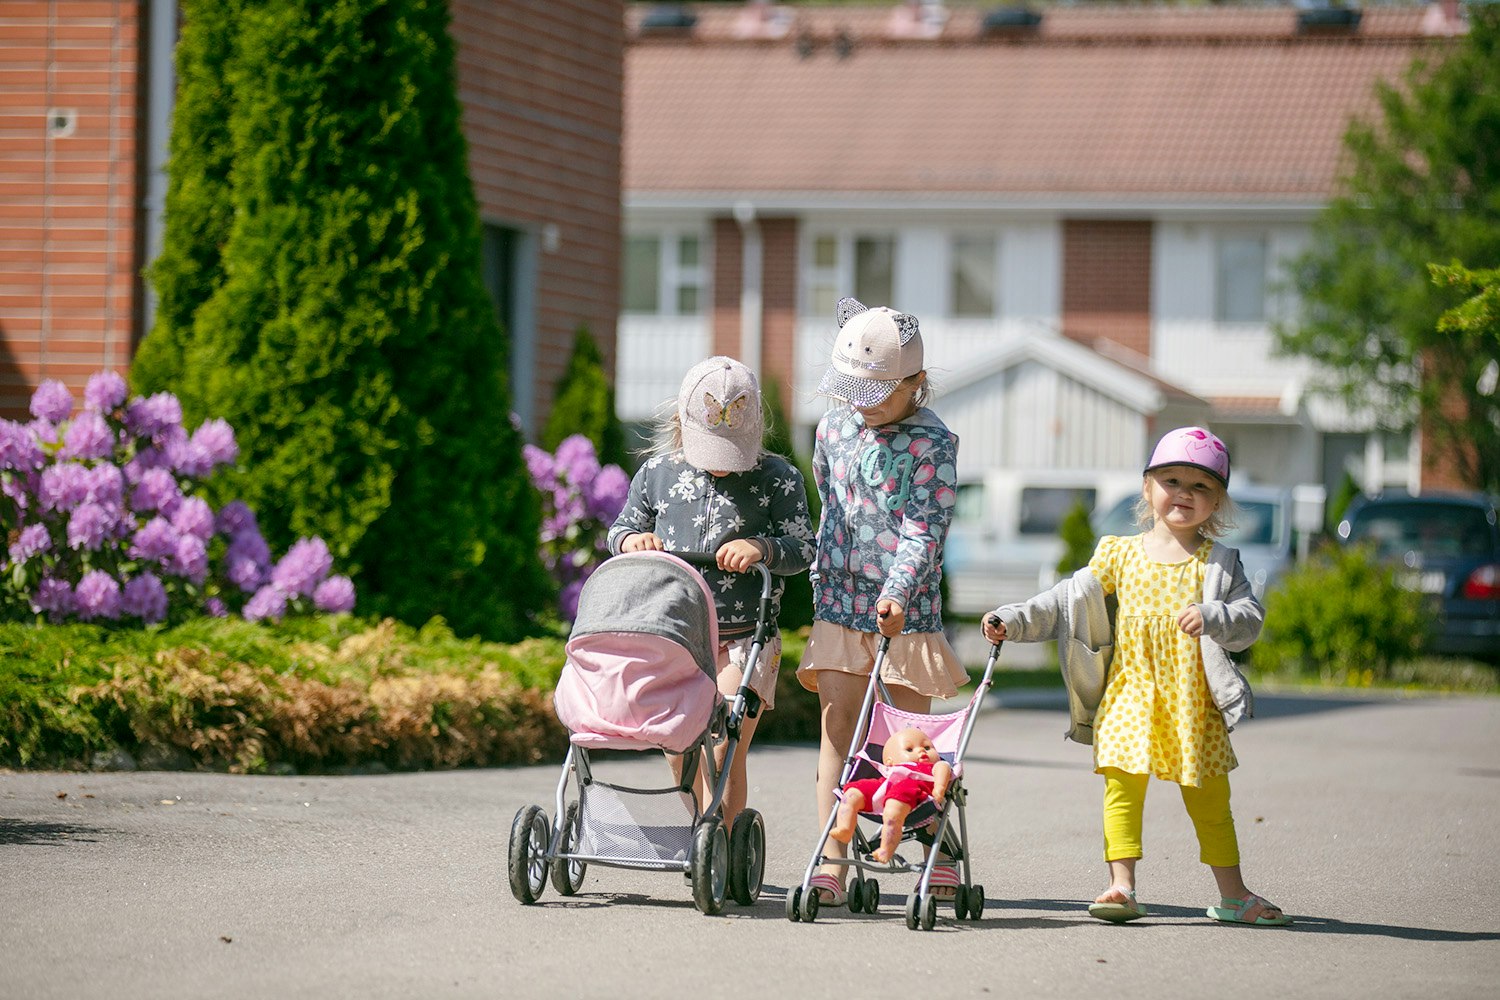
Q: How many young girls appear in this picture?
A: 3